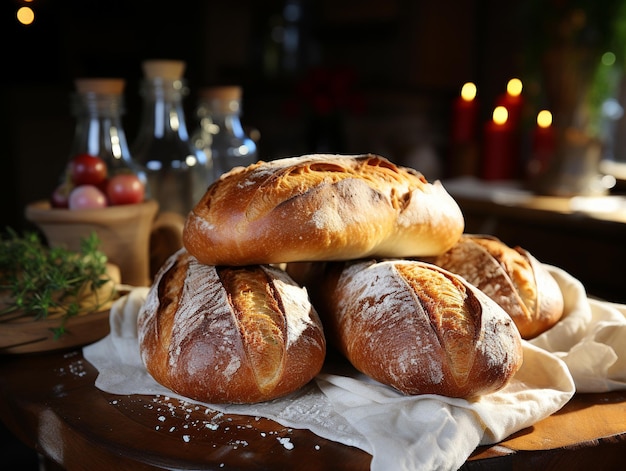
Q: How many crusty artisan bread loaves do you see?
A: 4